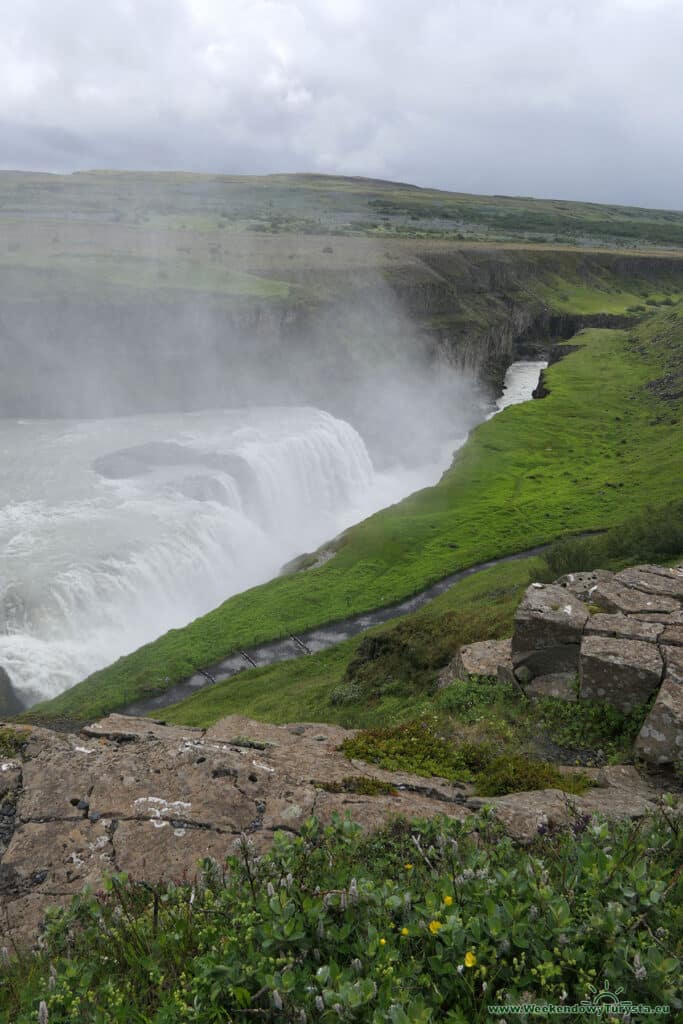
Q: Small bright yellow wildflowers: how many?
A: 6